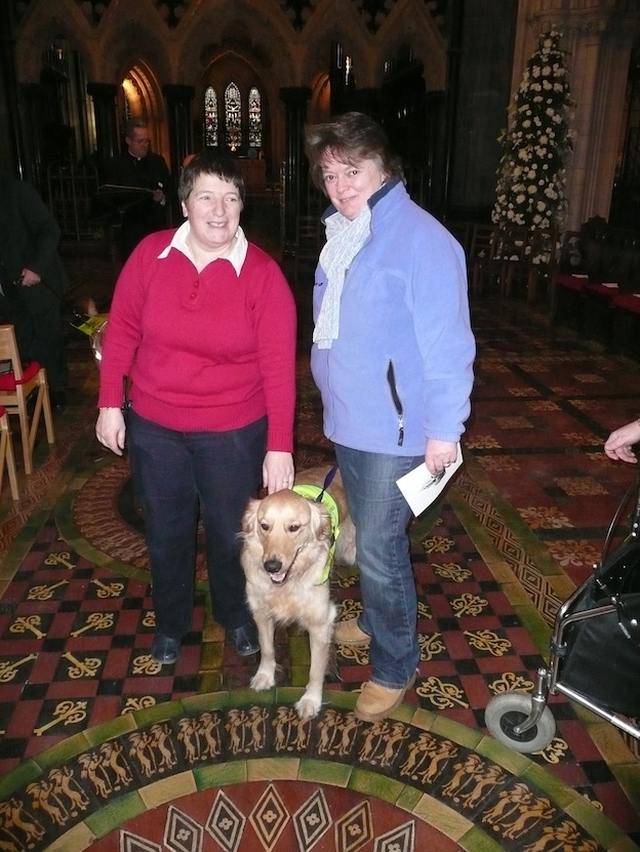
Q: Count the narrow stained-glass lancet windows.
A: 3